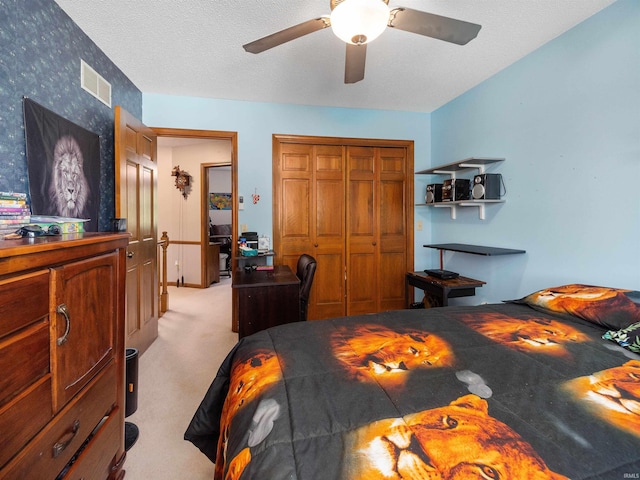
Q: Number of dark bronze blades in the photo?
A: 3